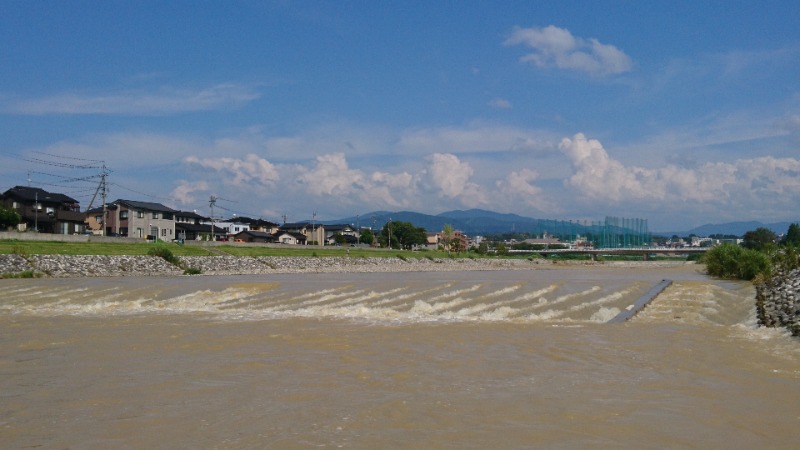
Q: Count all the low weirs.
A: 1